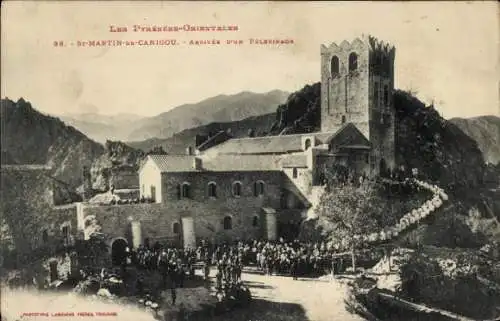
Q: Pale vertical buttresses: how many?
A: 3